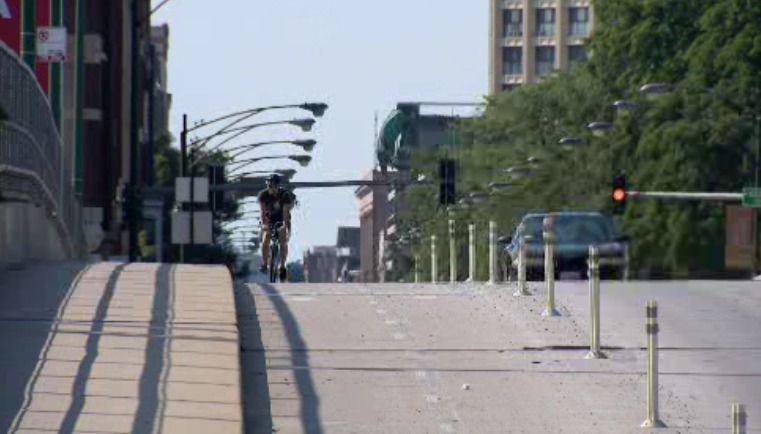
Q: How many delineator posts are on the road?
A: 10